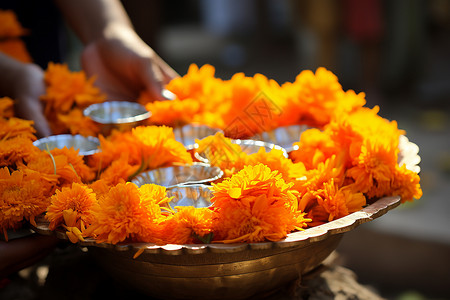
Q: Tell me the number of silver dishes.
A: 7